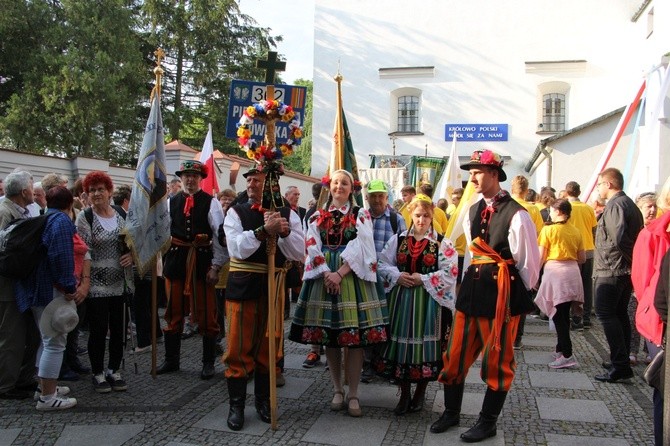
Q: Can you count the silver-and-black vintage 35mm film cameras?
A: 0